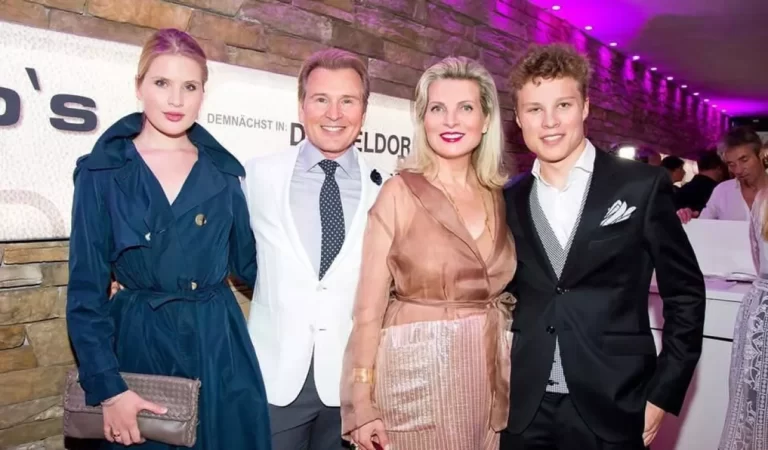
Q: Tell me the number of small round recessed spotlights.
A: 11